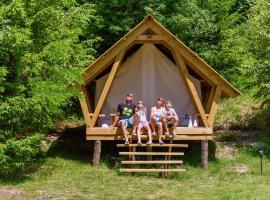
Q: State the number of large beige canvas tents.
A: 1